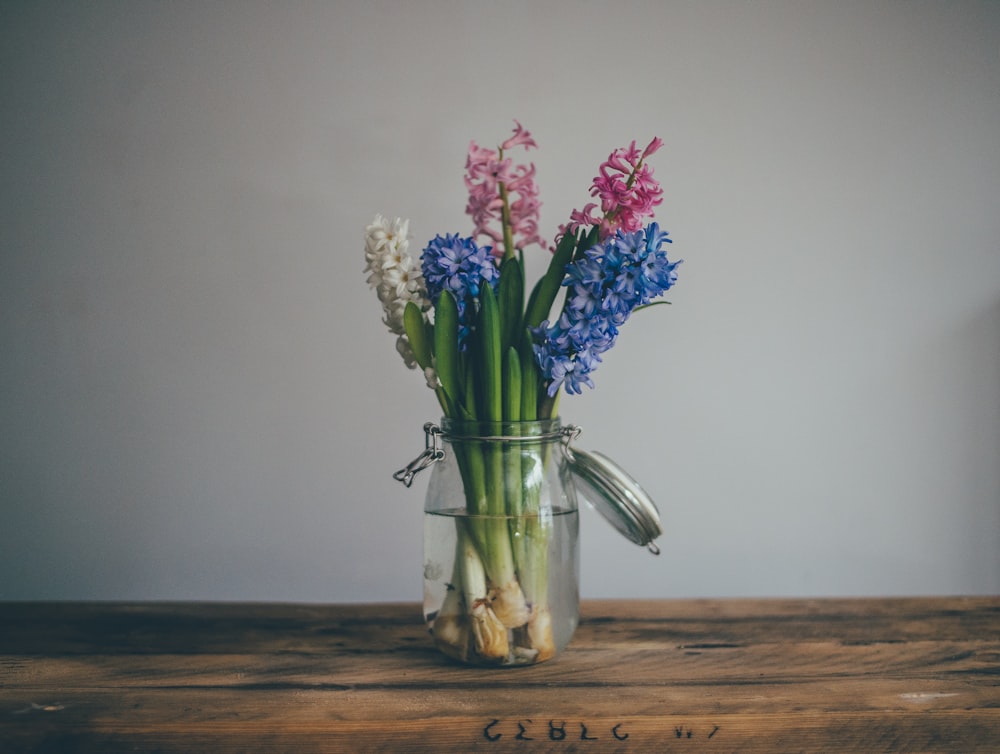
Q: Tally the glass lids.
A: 1